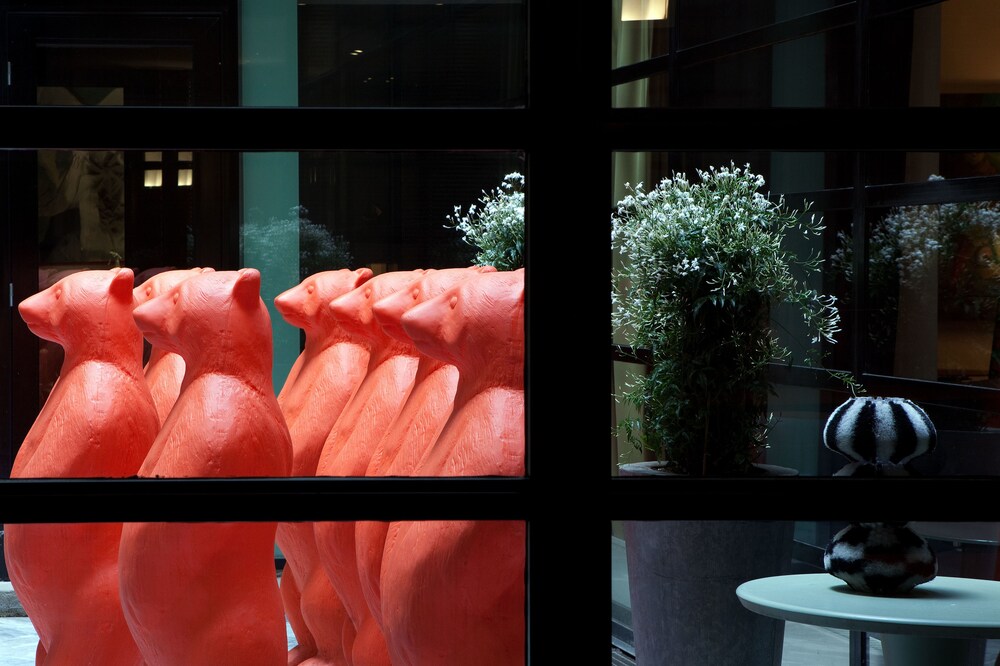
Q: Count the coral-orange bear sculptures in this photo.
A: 7